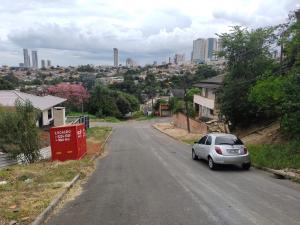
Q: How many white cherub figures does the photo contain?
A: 0